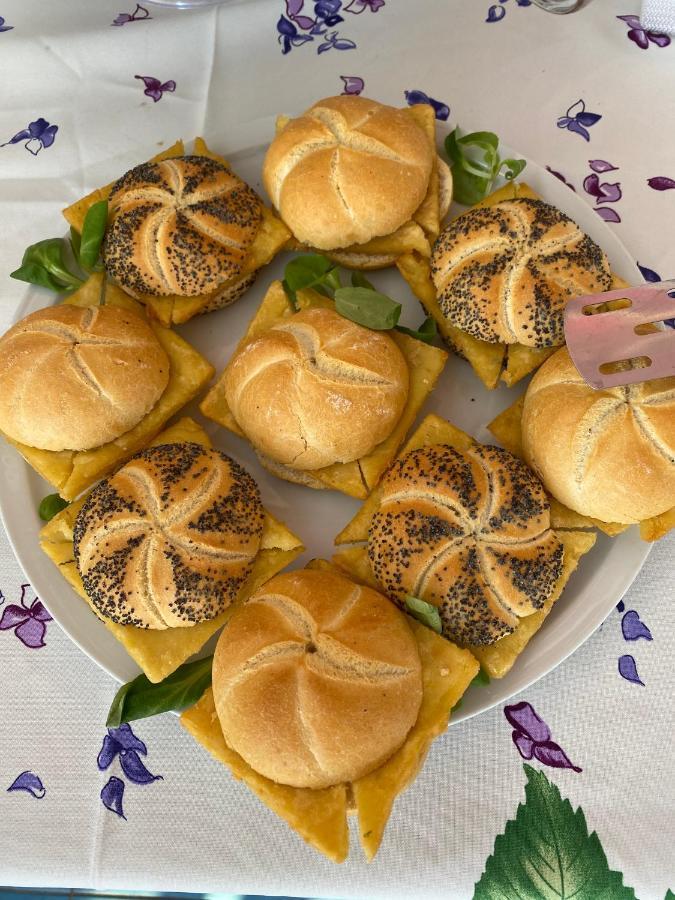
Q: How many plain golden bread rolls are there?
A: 5